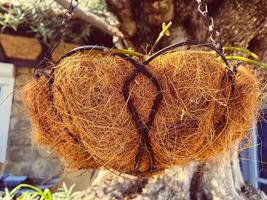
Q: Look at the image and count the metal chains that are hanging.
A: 2